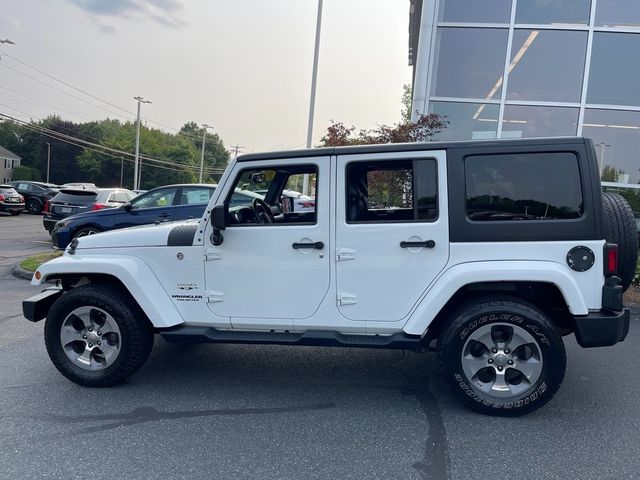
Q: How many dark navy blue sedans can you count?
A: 1